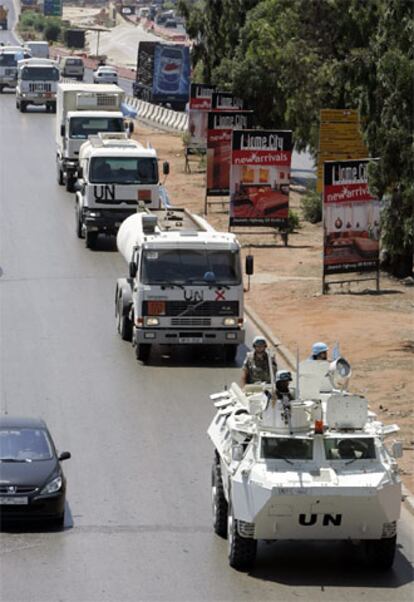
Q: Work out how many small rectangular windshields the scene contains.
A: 2